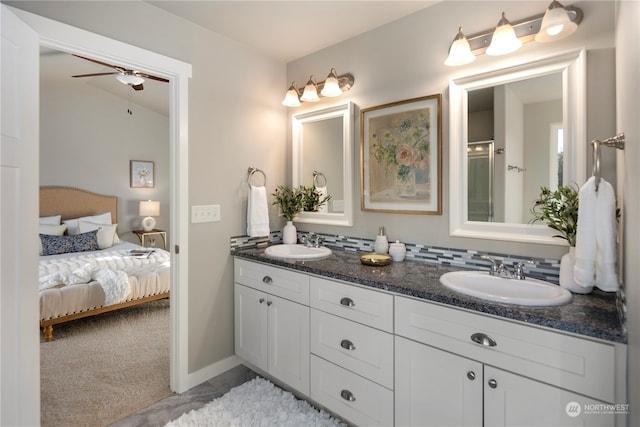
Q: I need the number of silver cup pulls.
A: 5